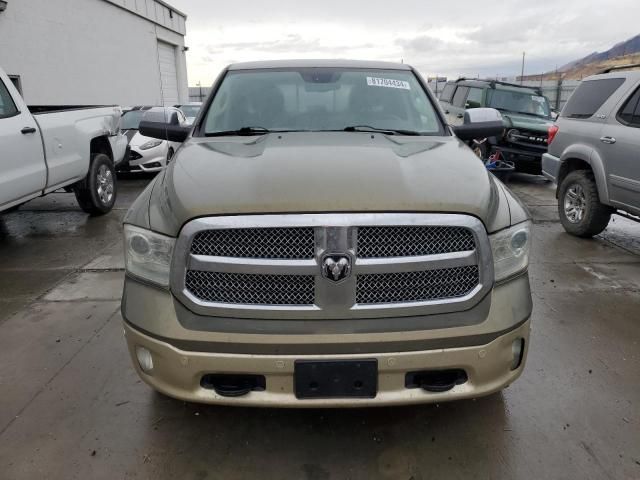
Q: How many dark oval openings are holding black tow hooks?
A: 2